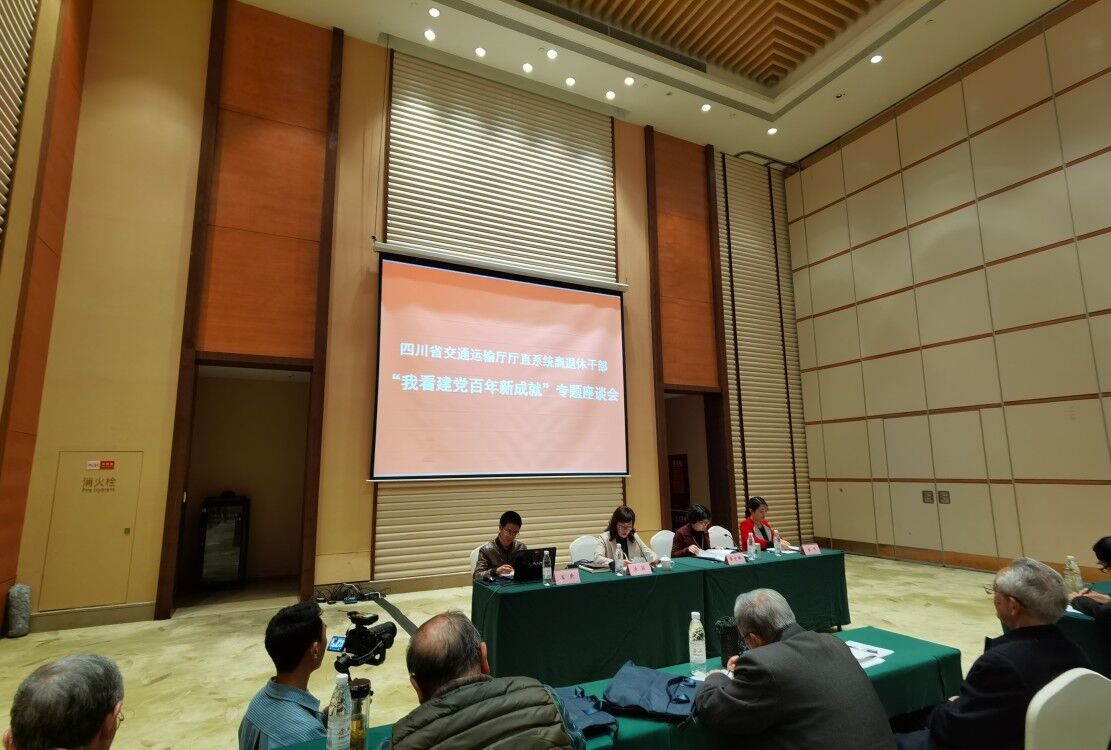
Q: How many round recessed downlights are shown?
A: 11